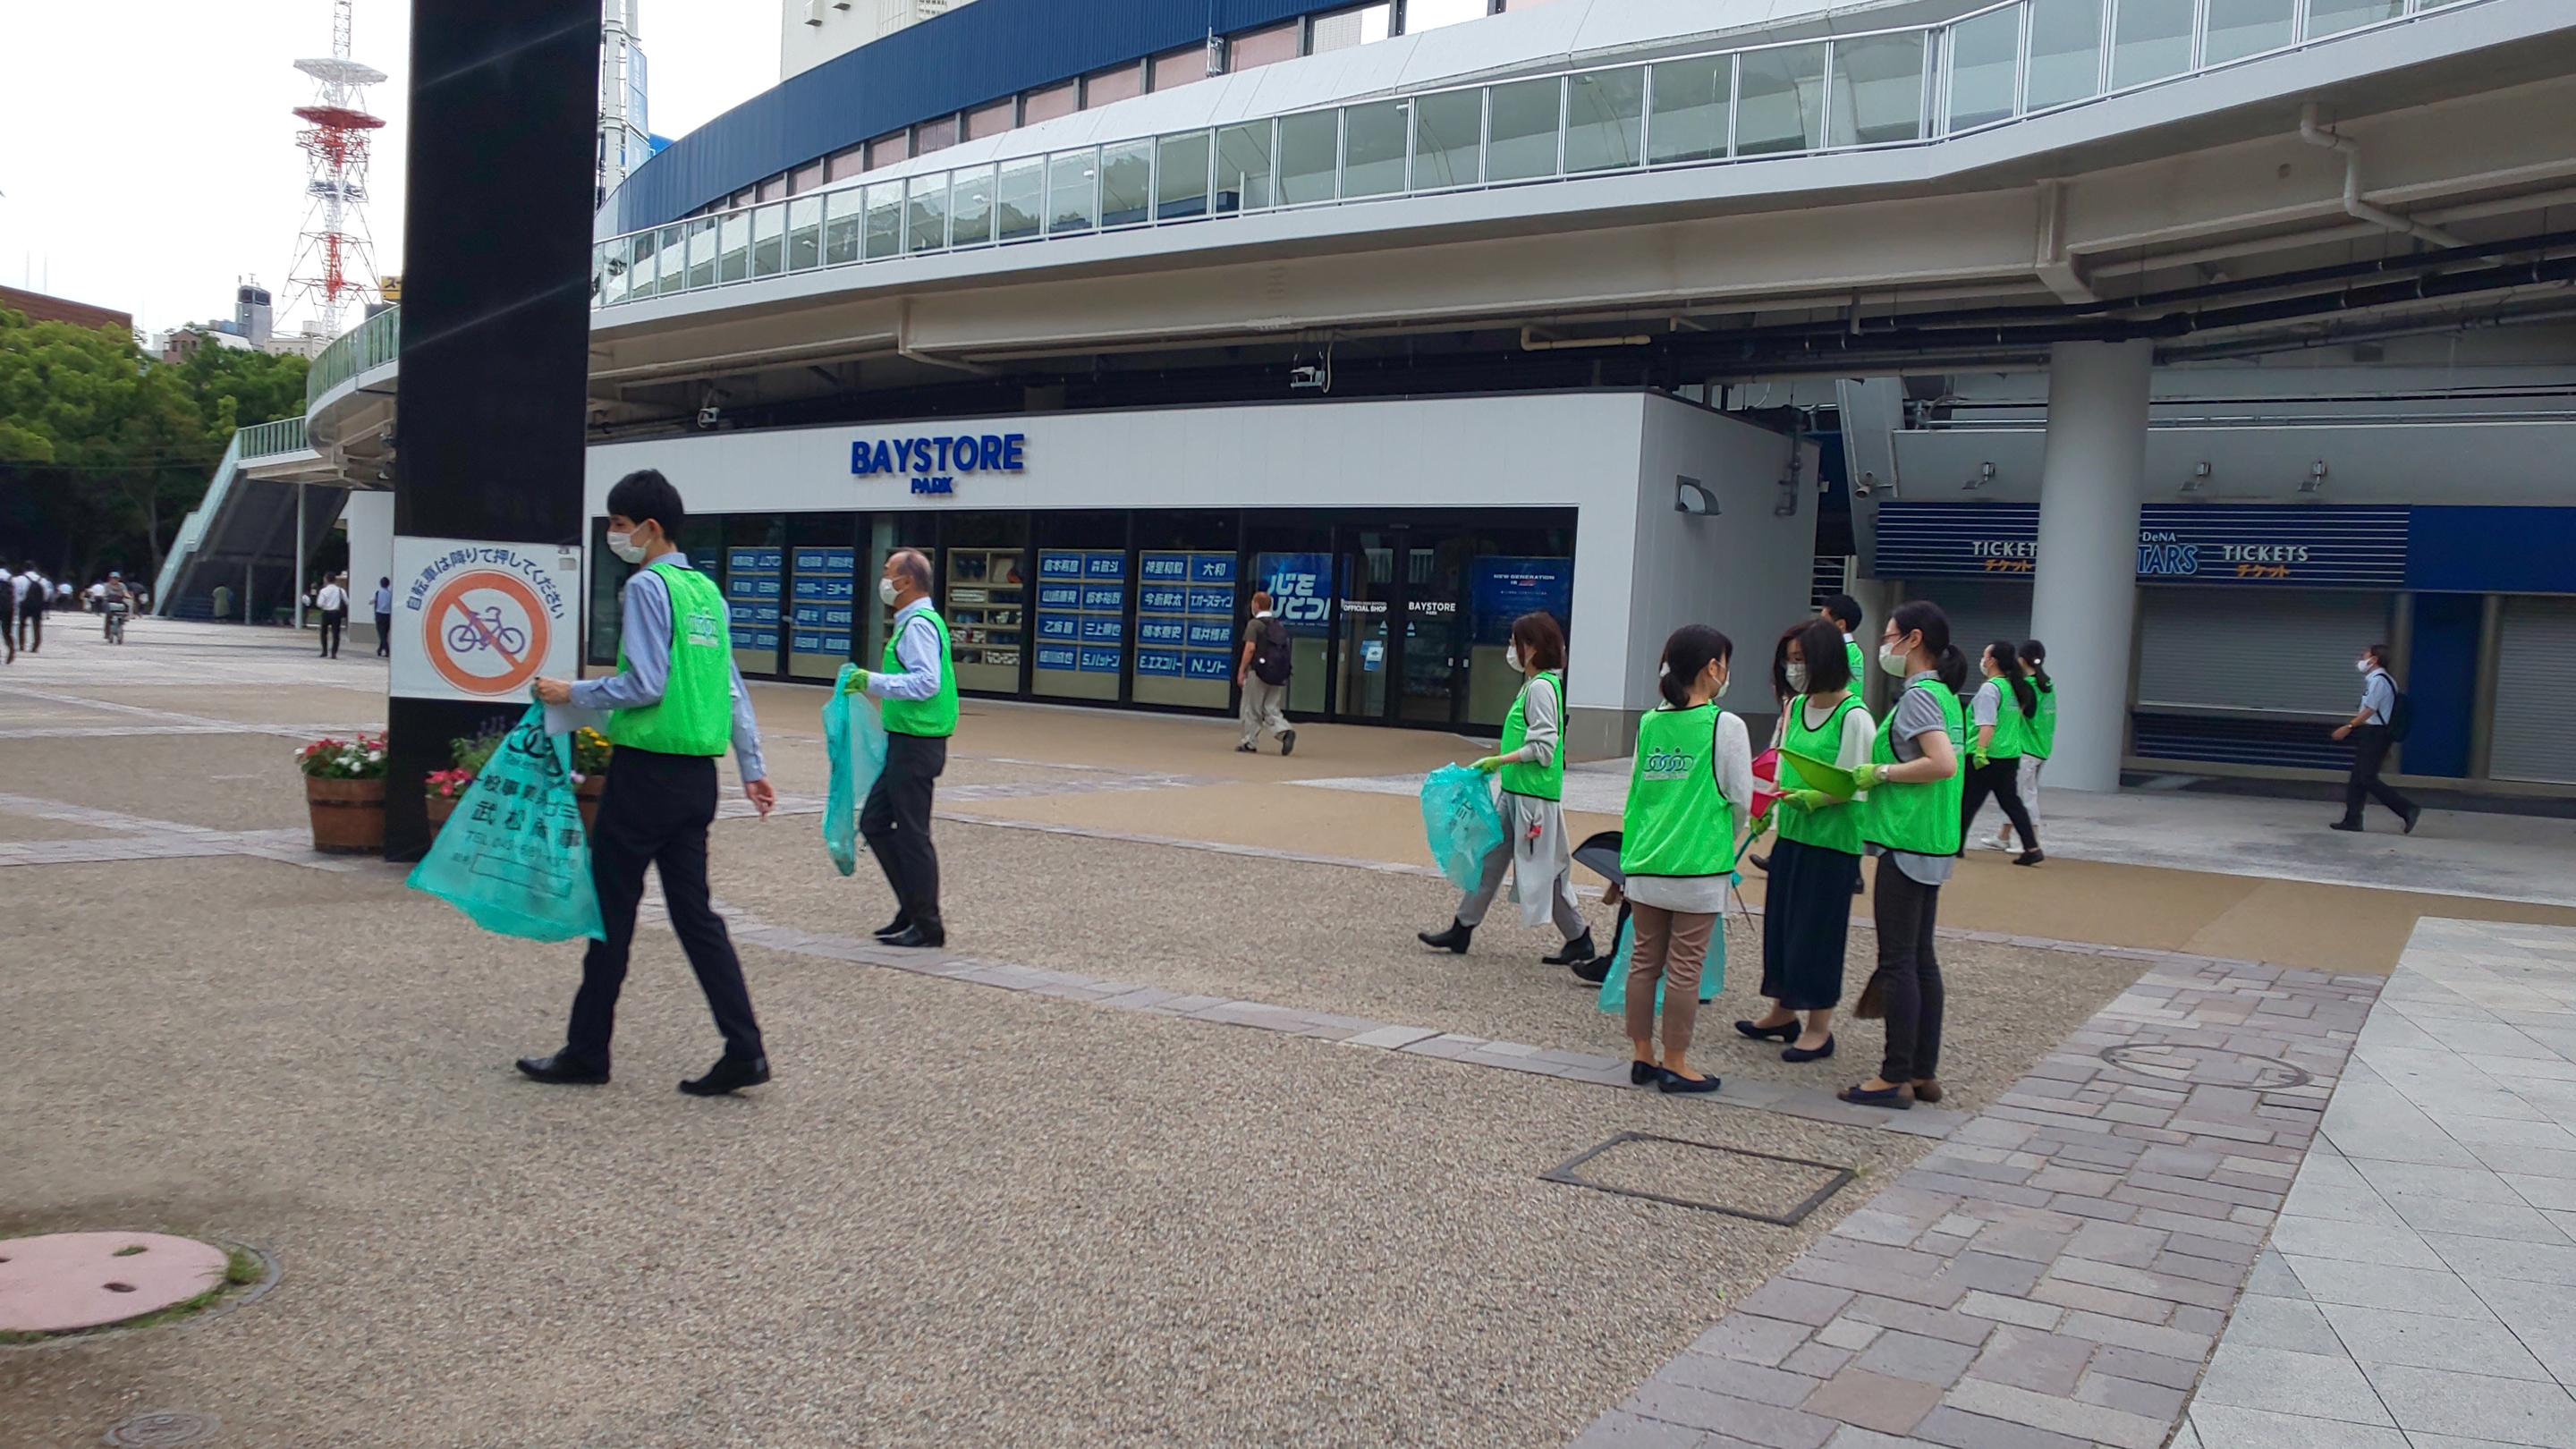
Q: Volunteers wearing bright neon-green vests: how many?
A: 9